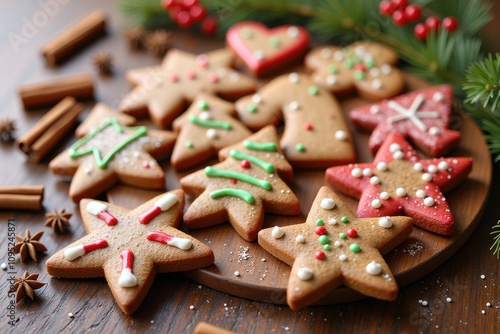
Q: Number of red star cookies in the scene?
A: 2